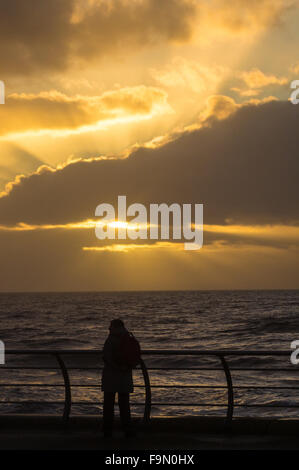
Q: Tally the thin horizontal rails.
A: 3